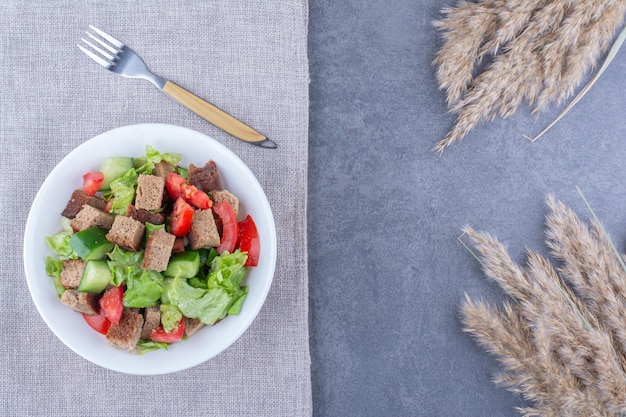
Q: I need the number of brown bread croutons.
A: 15